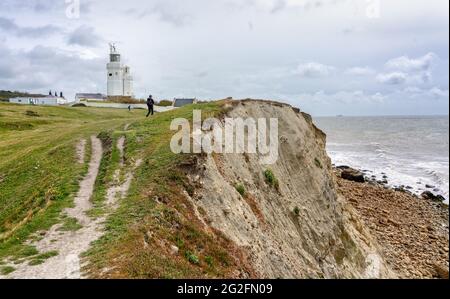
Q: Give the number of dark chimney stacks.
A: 3